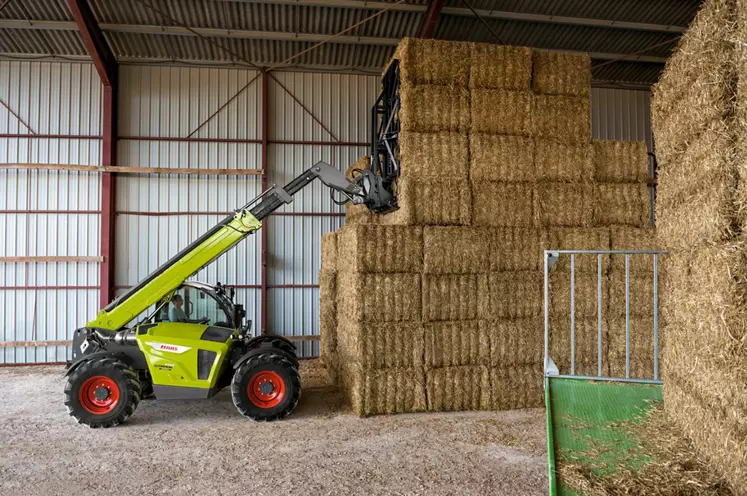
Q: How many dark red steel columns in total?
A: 2